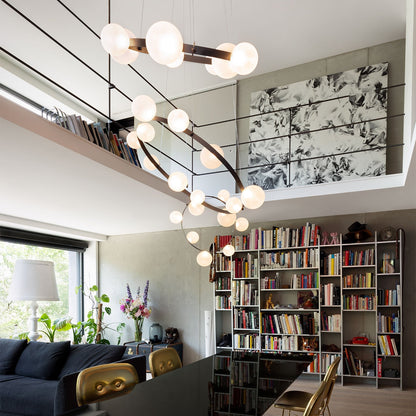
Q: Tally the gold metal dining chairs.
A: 4